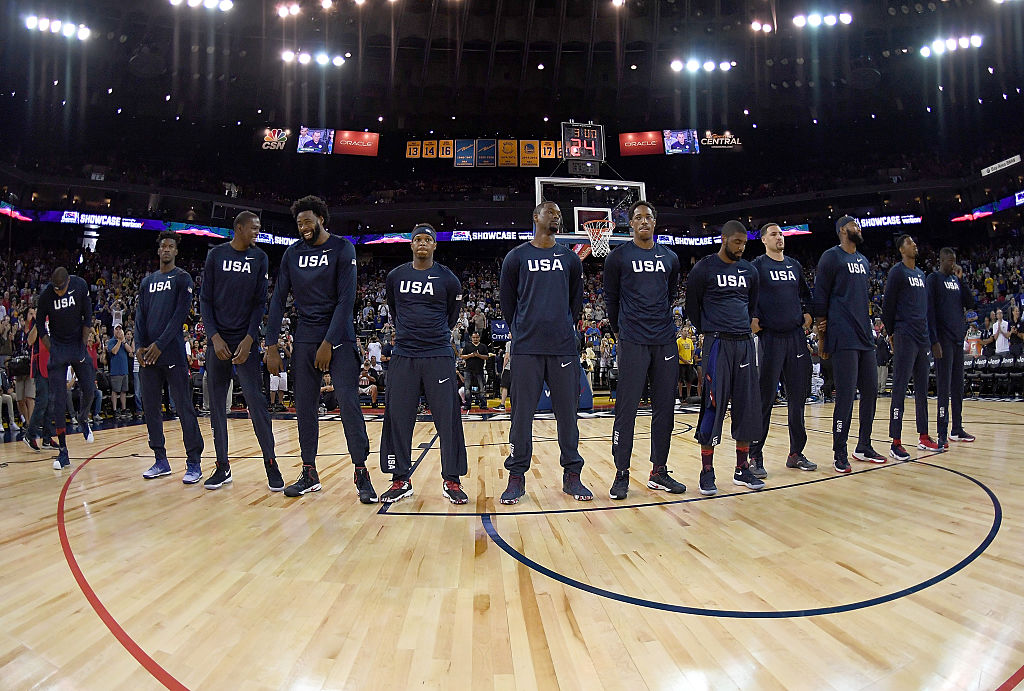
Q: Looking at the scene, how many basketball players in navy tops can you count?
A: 12